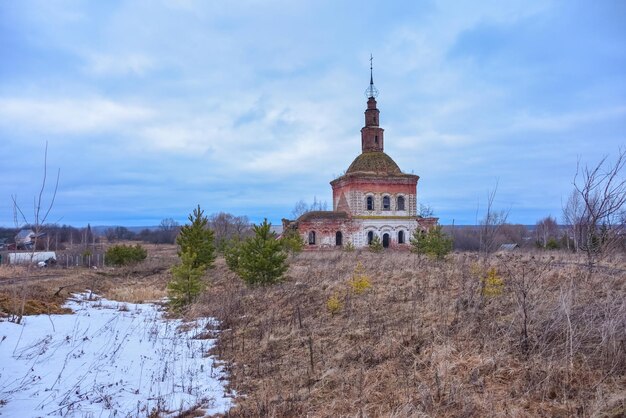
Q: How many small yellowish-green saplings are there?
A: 3